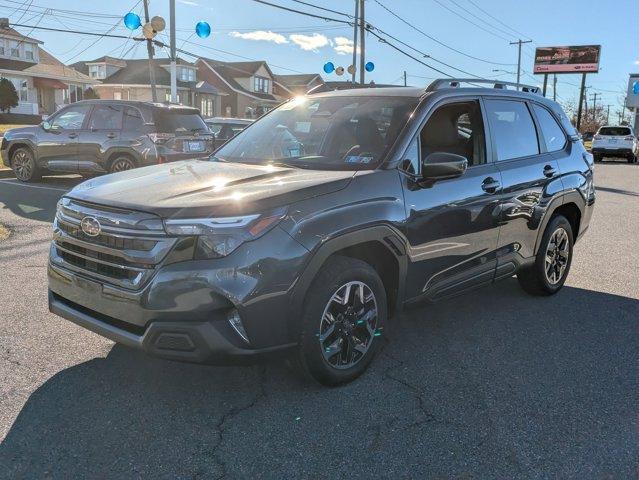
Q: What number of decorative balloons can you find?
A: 8